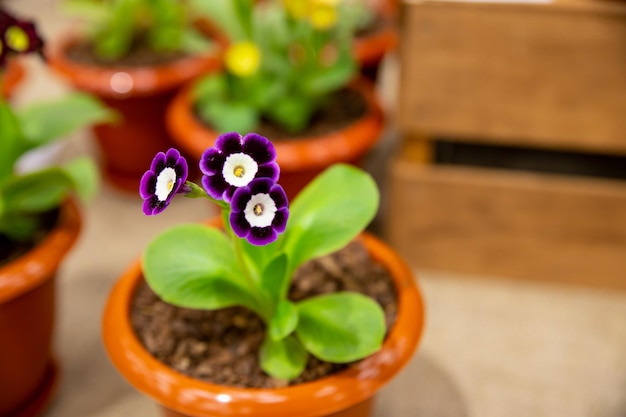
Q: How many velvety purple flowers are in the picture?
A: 3